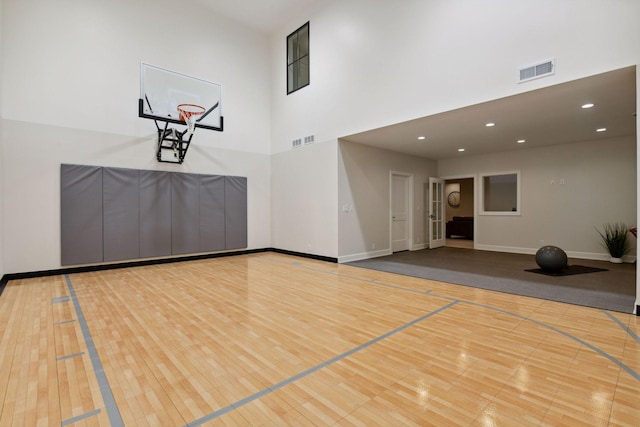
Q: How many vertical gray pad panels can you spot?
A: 6